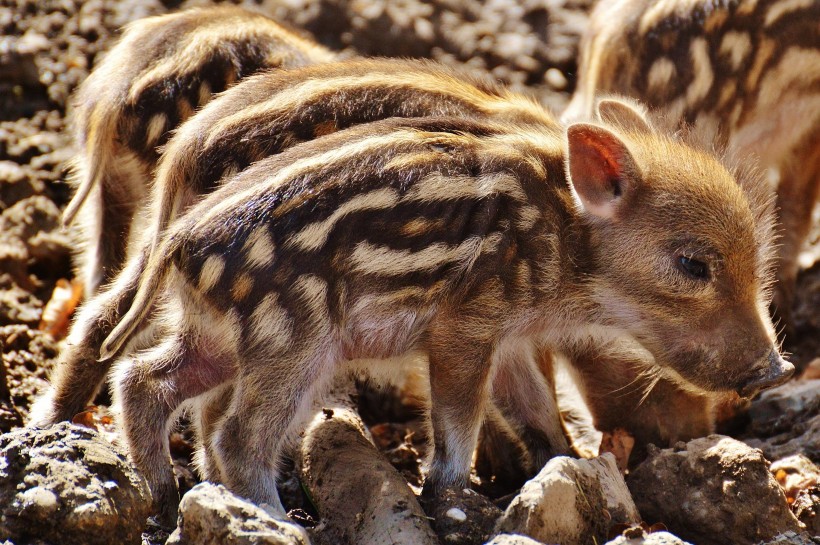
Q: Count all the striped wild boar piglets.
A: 4